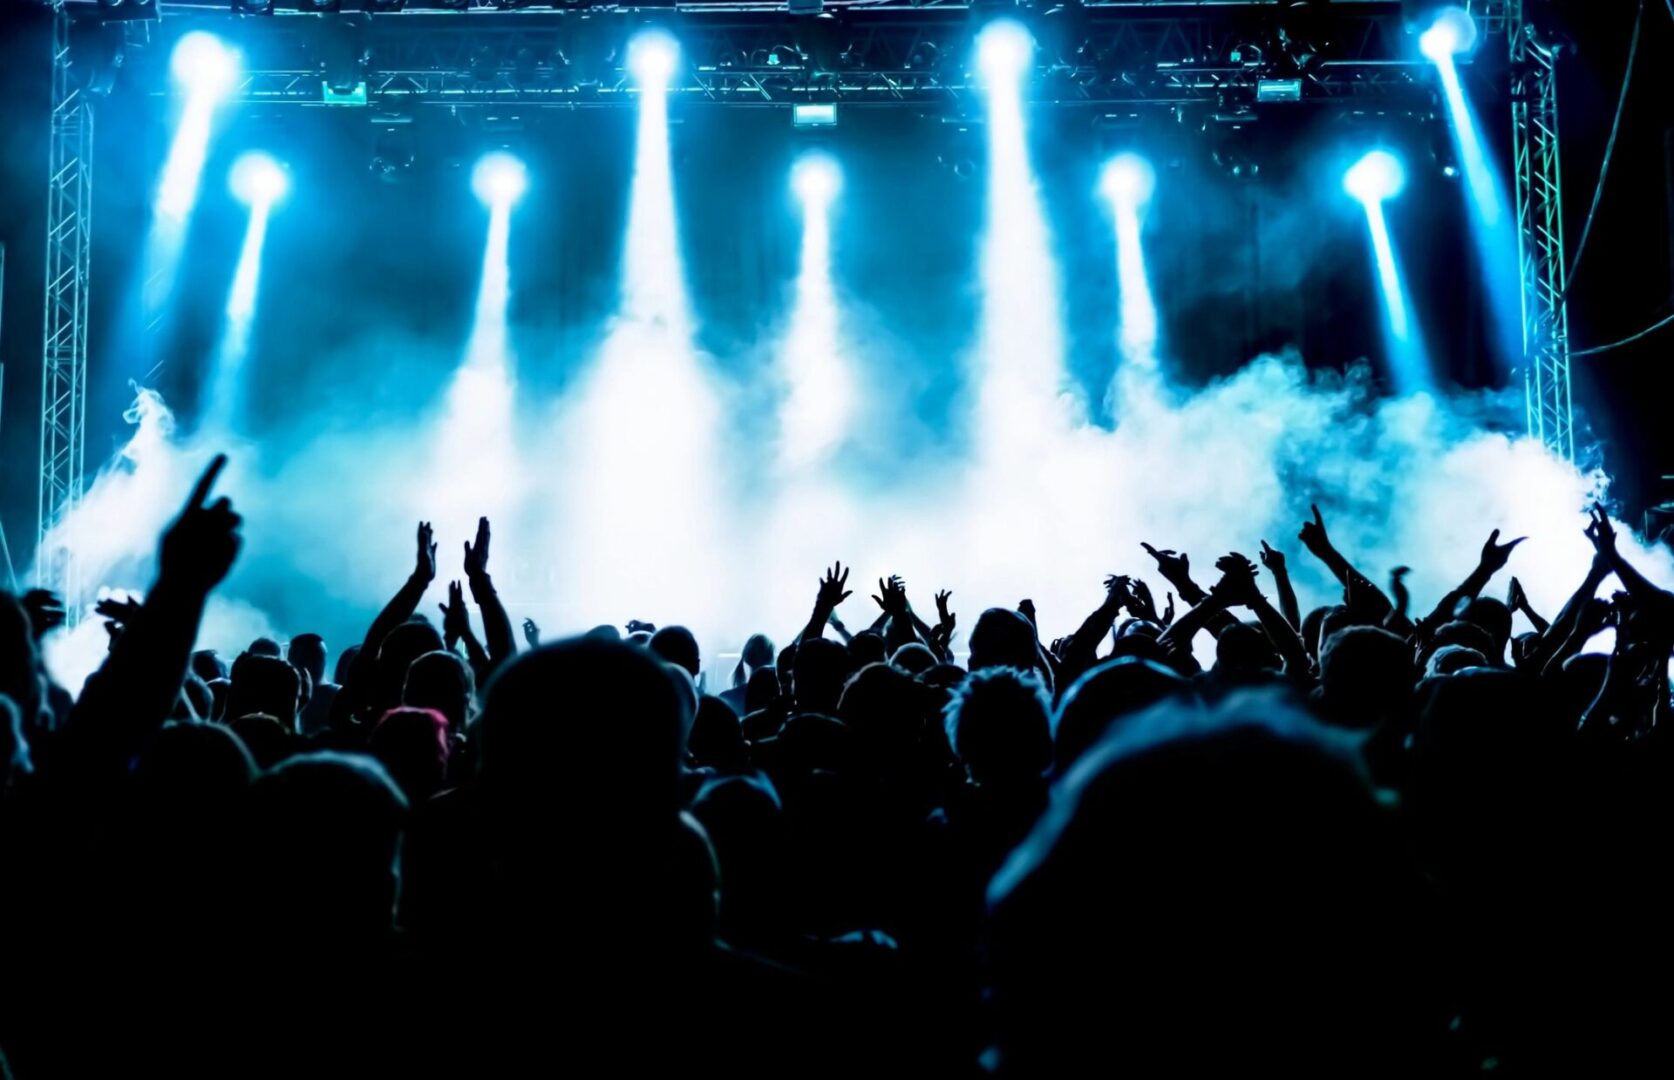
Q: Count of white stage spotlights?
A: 9